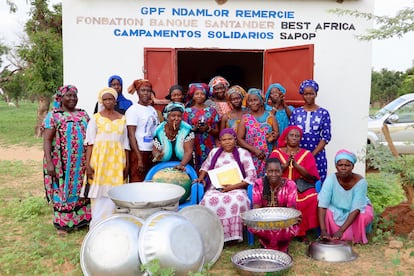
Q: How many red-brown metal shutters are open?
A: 2